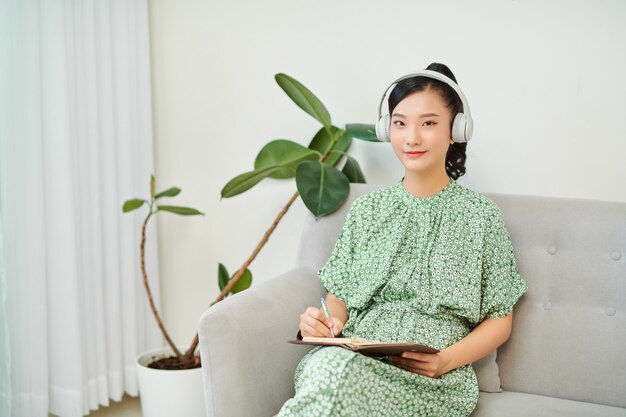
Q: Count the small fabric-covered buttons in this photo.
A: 4